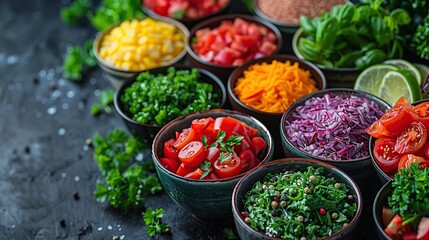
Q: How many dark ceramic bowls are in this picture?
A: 12